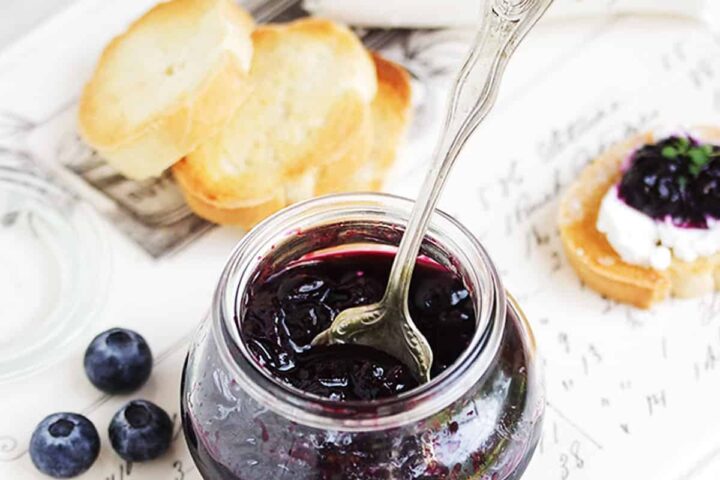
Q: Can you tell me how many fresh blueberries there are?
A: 3